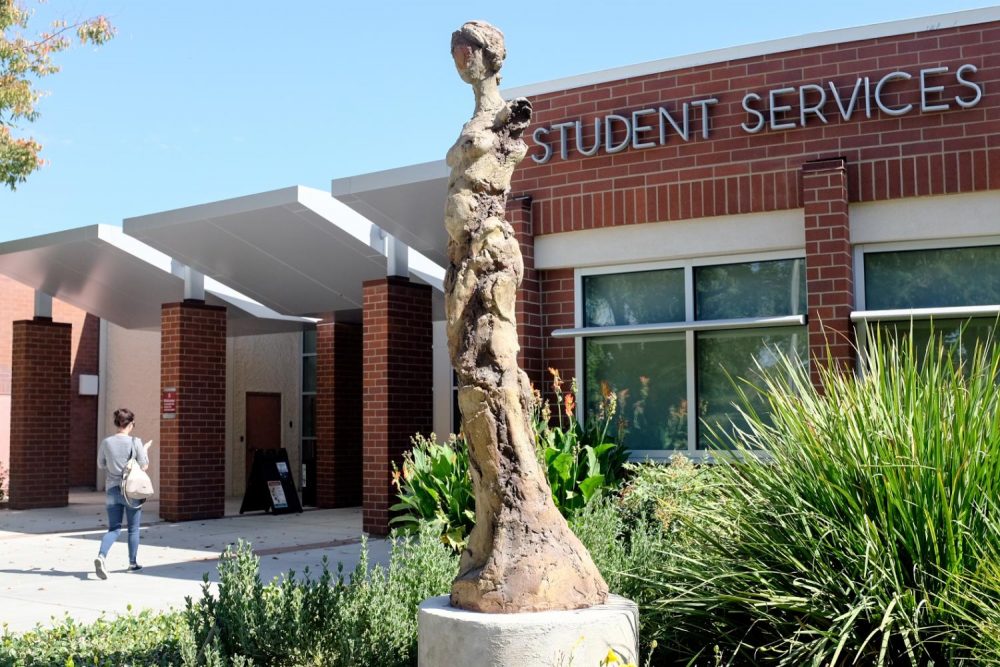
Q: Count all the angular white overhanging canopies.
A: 3